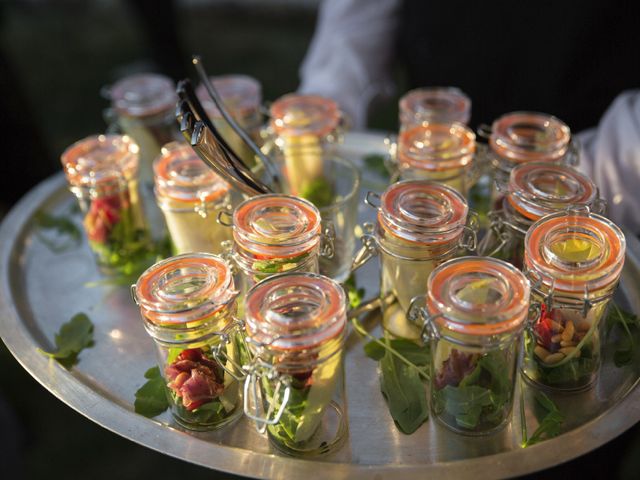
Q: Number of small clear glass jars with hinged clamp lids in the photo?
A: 15